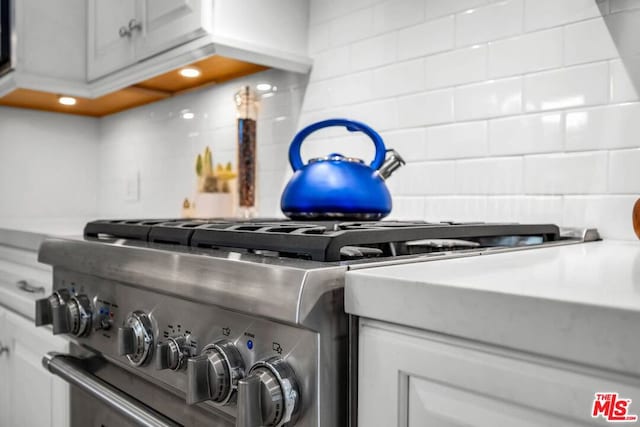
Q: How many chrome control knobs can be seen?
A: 6